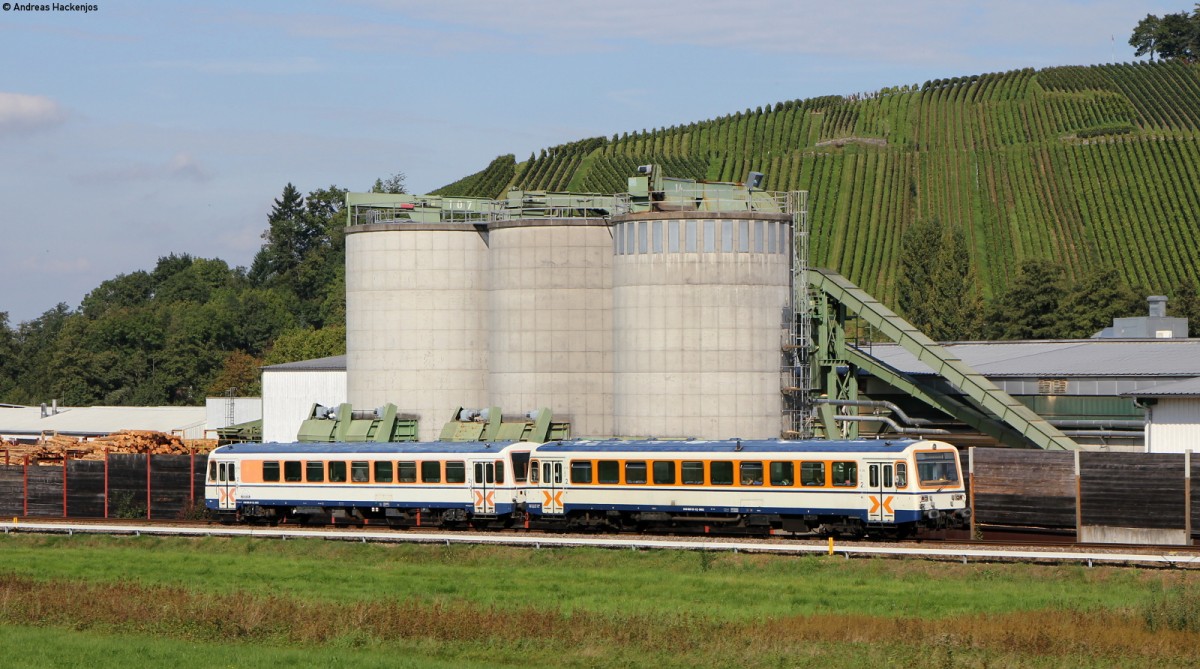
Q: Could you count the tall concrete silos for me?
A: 3